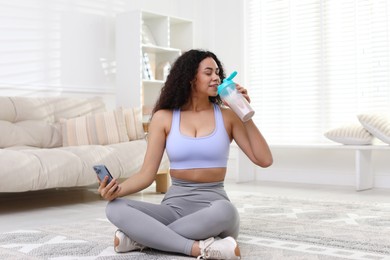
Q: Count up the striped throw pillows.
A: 4